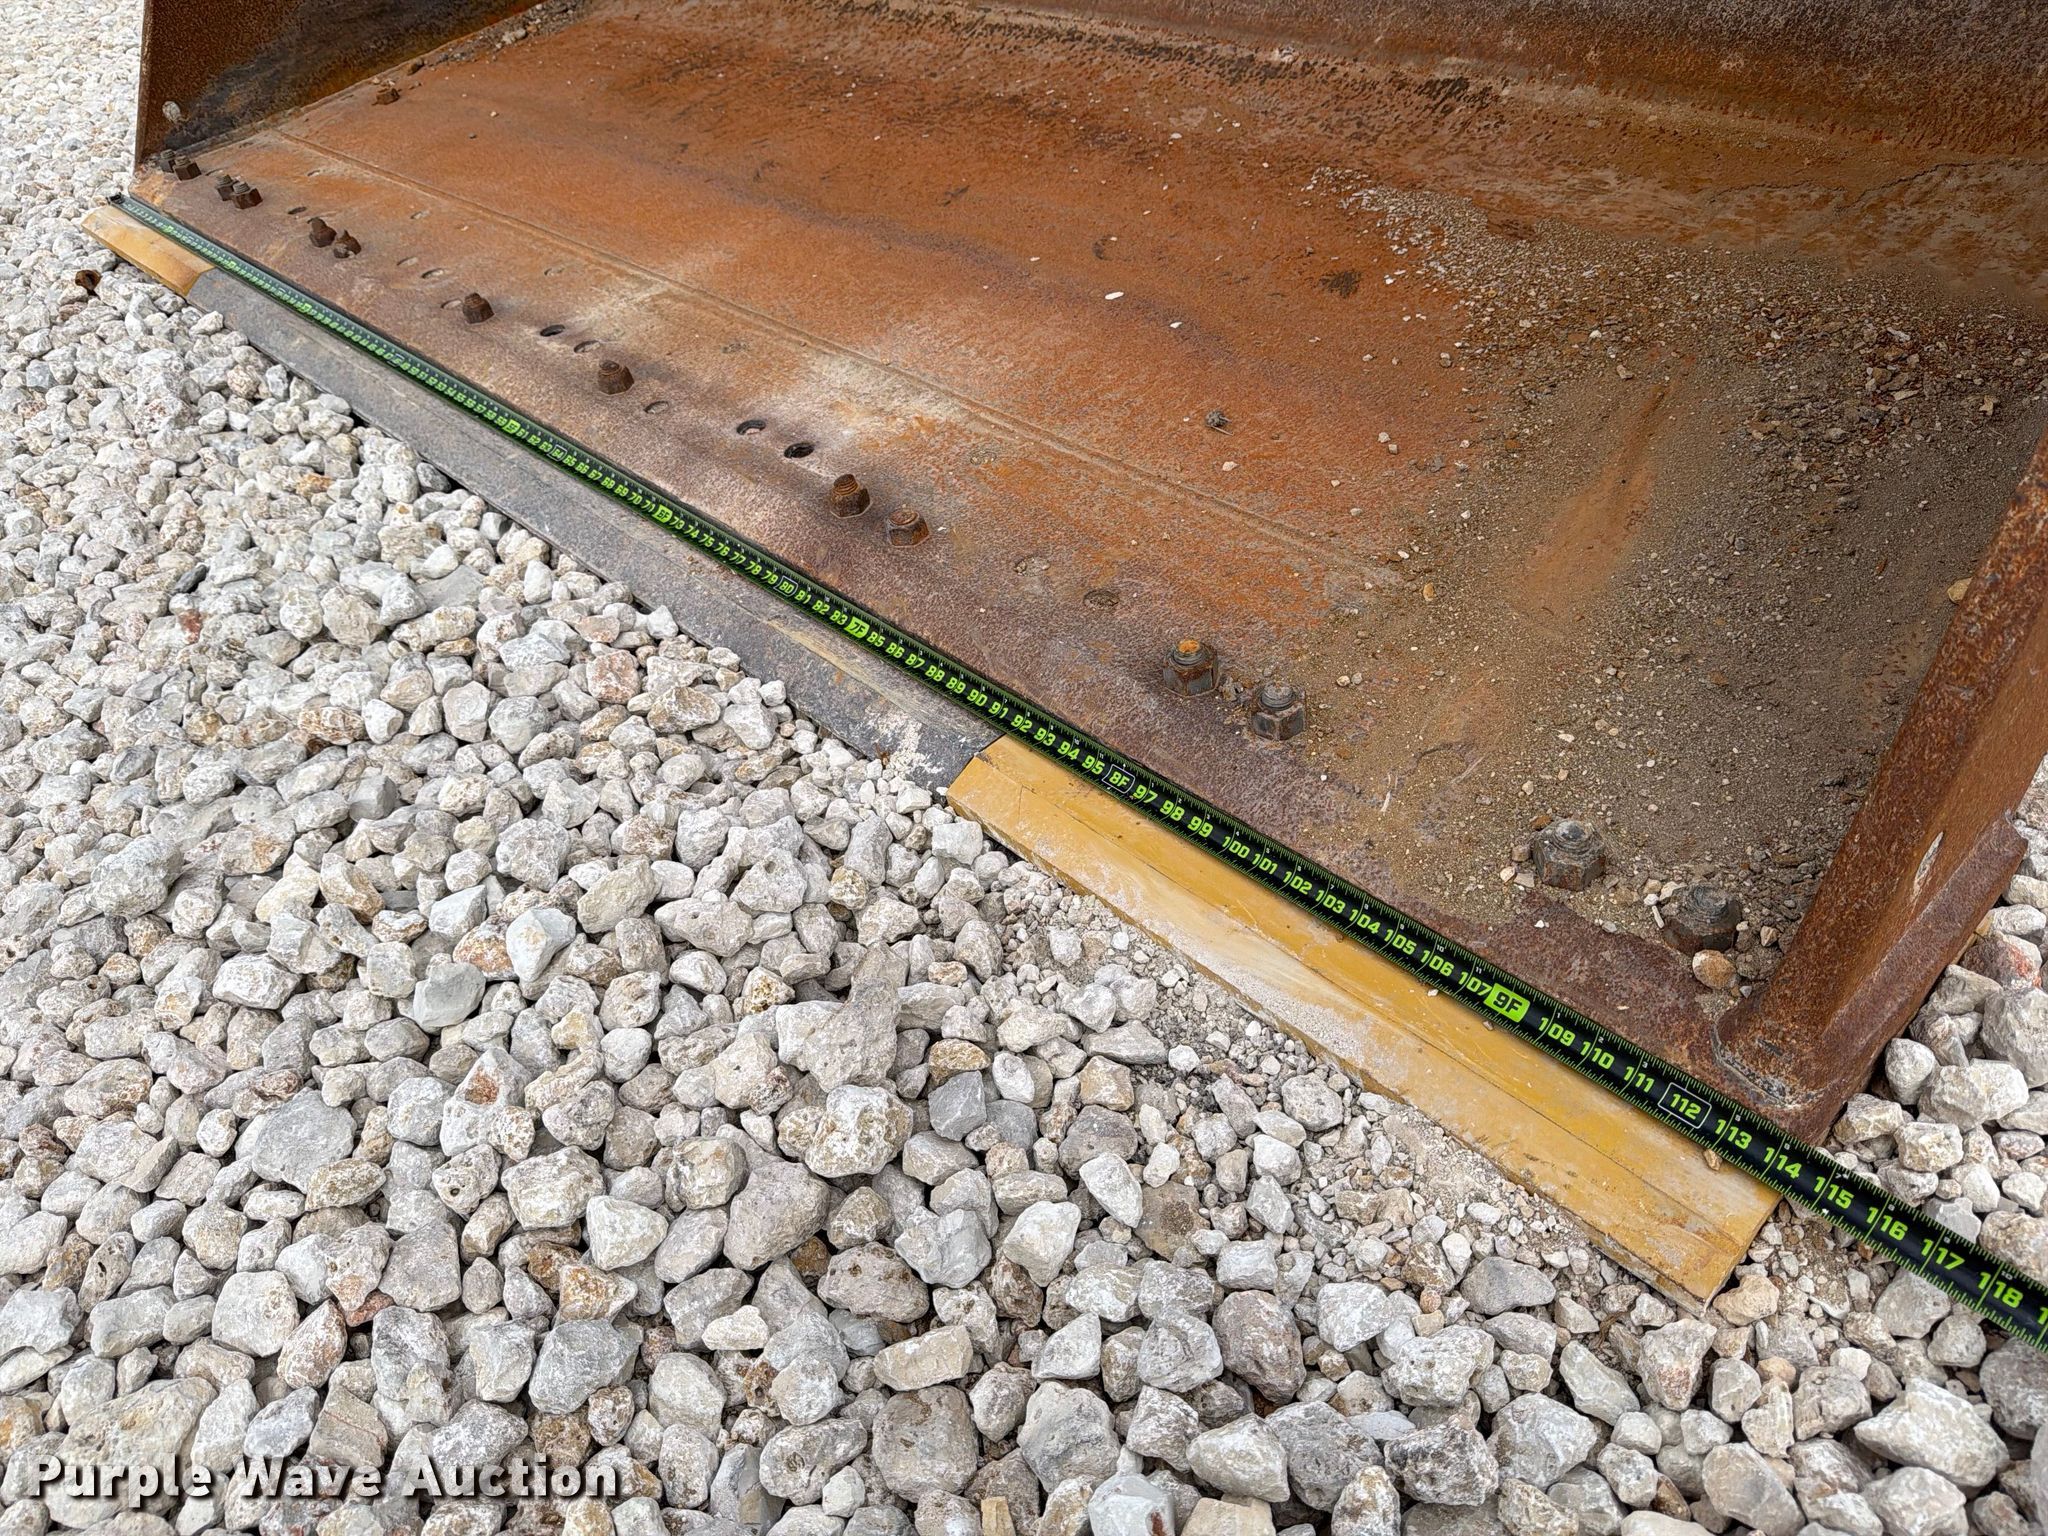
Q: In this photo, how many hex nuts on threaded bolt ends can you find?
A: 14